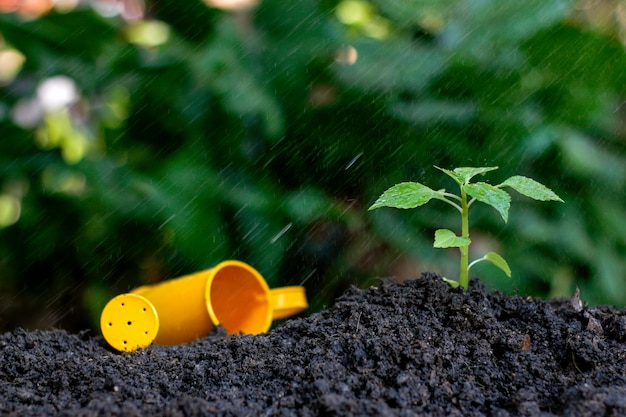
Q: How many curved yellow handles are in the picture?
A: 1